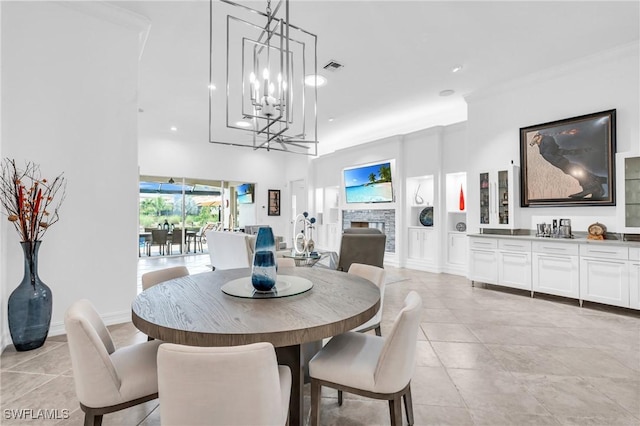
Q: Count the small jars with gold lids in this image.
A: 0